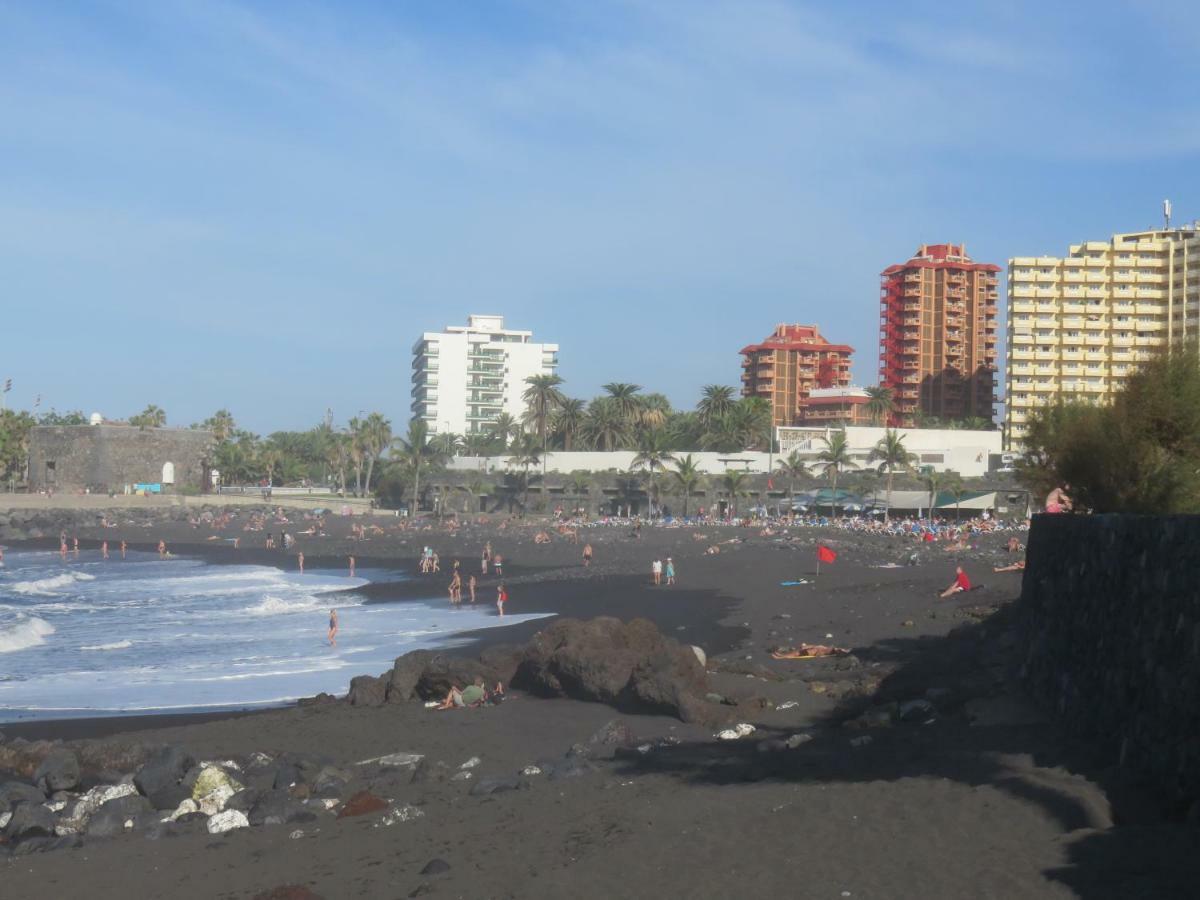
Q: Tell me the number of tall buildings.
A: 4